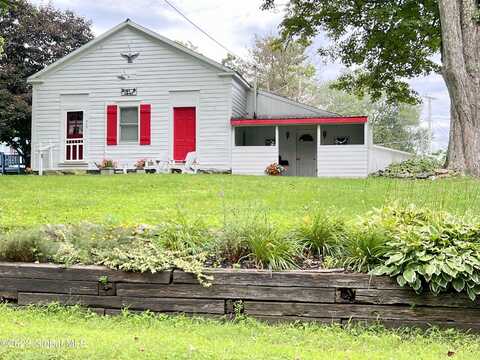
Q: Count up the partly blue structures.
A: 1